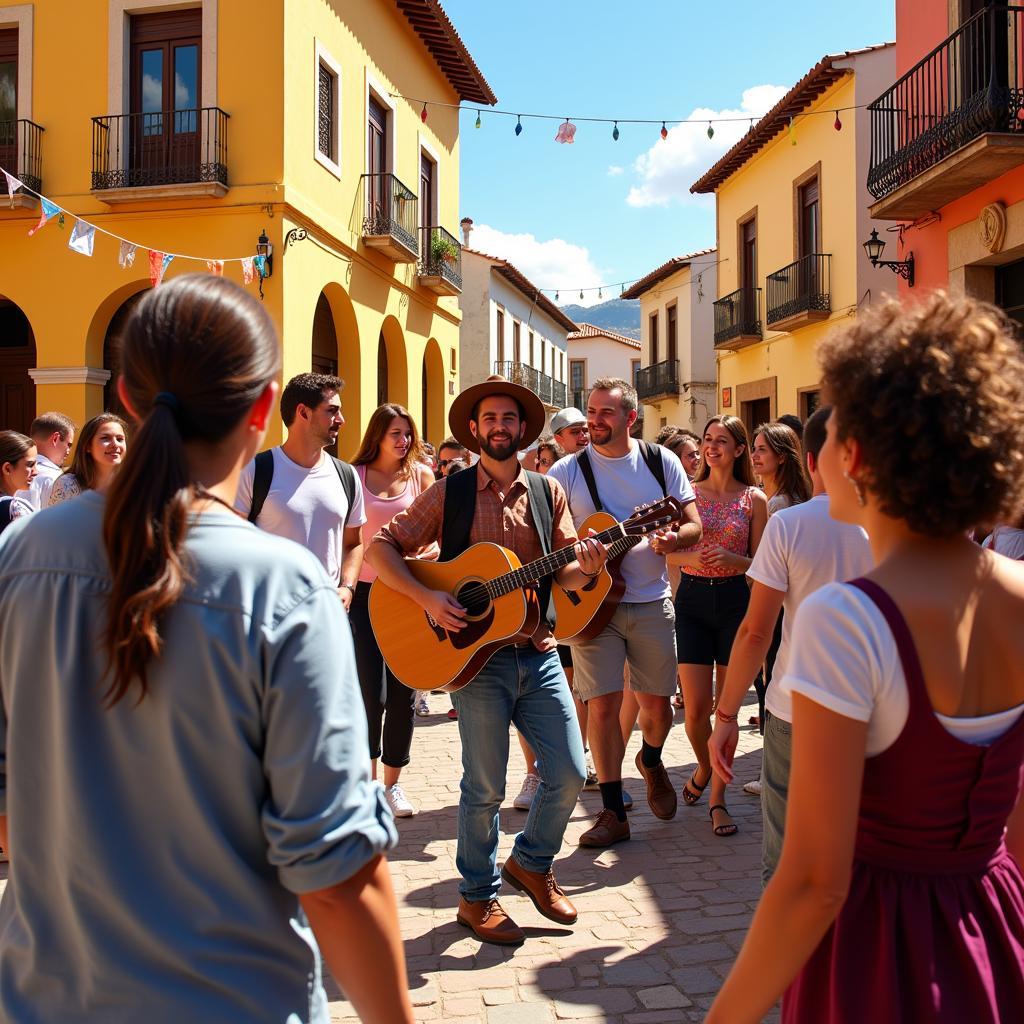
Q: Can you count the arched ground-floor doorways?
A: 5